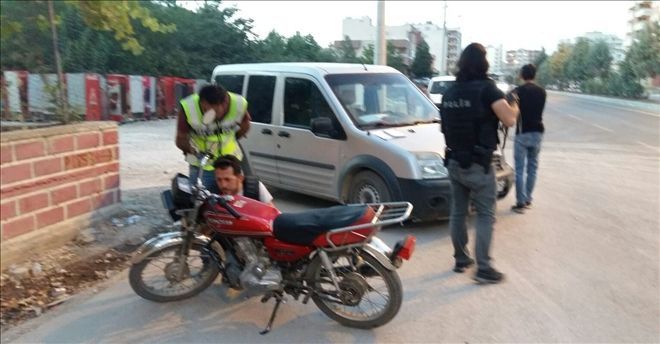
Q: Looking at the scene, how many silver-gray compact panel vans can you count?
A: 1